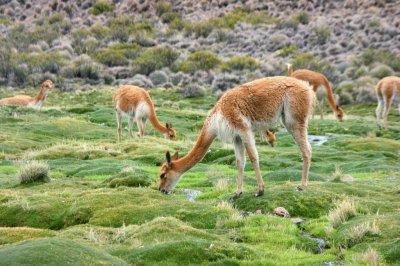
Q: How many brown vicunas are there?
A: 6